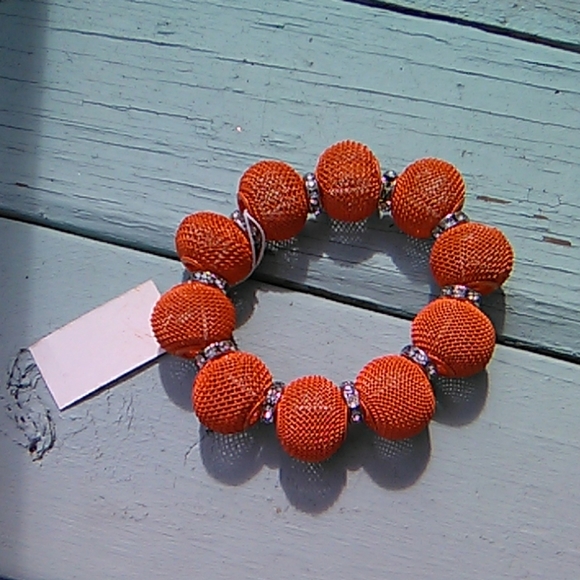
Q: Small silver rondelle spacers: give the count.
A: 10